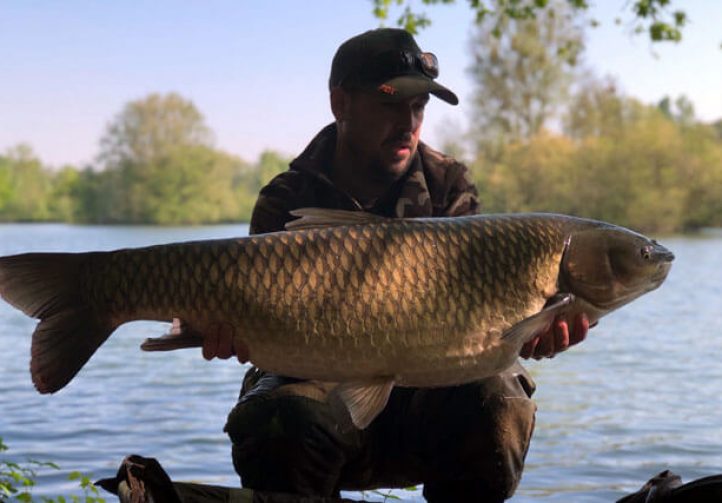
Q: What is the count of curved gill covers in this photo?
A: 1